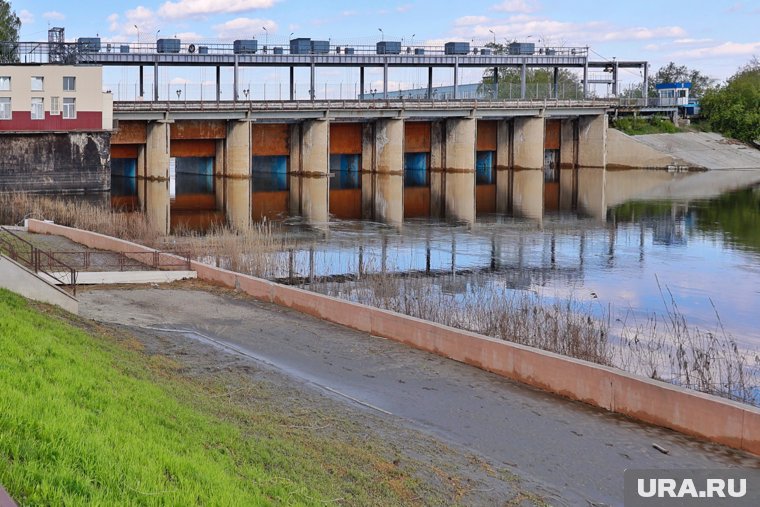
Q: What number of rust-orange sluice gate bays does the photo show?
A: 7